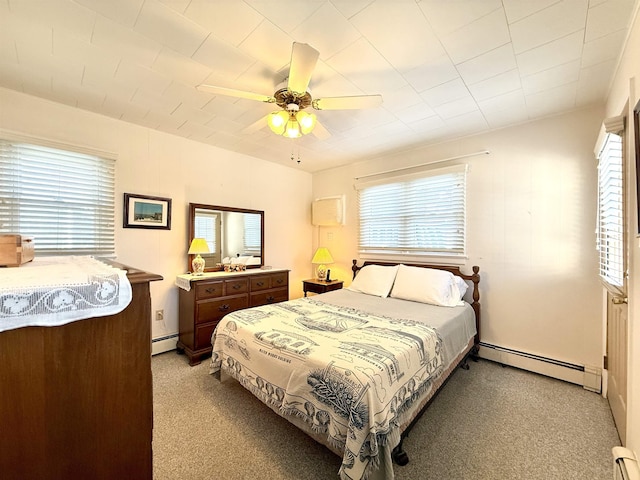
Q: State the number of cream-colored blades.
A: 5